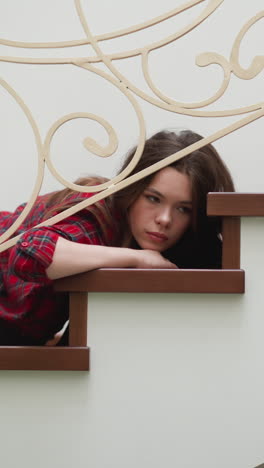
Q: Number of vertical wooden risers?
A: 2